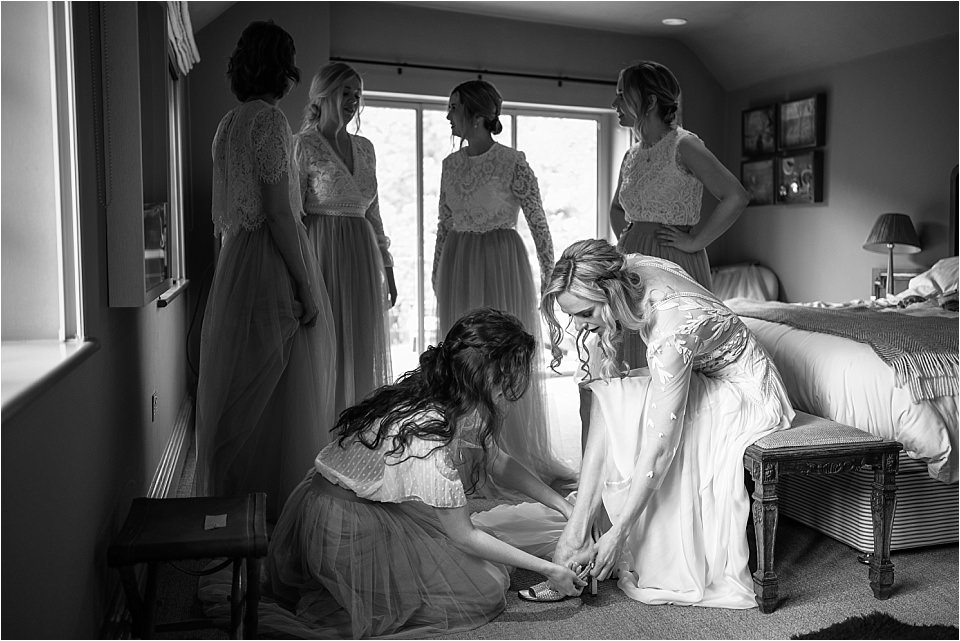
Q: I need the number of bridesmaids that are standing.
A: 4